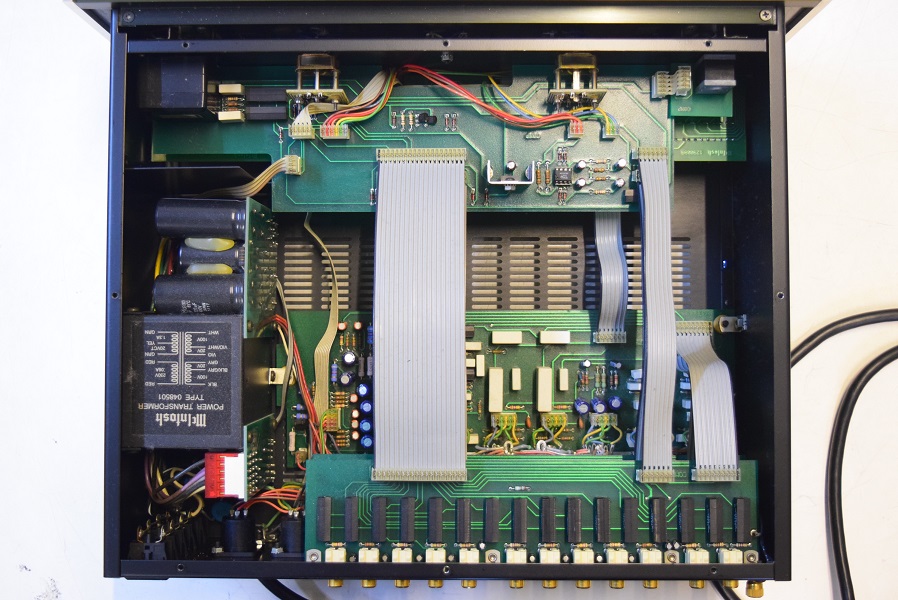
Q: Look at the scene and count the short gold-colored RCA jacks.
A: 12